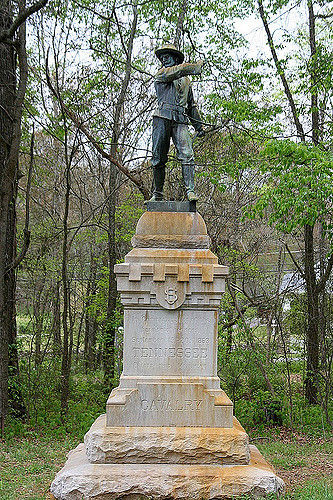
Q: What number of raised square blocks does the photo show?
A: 4